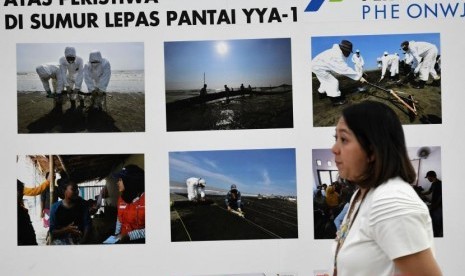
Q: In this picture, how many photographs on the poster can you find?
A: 6